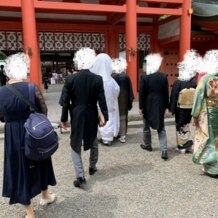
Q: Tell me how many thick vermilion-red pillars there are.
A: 3